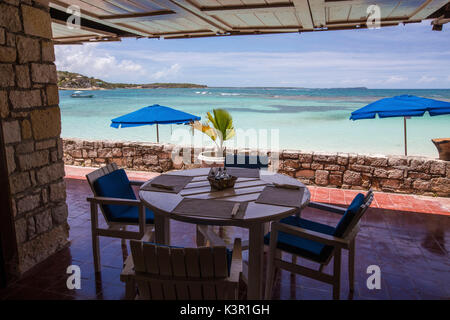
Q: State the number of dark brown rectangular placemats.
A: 4